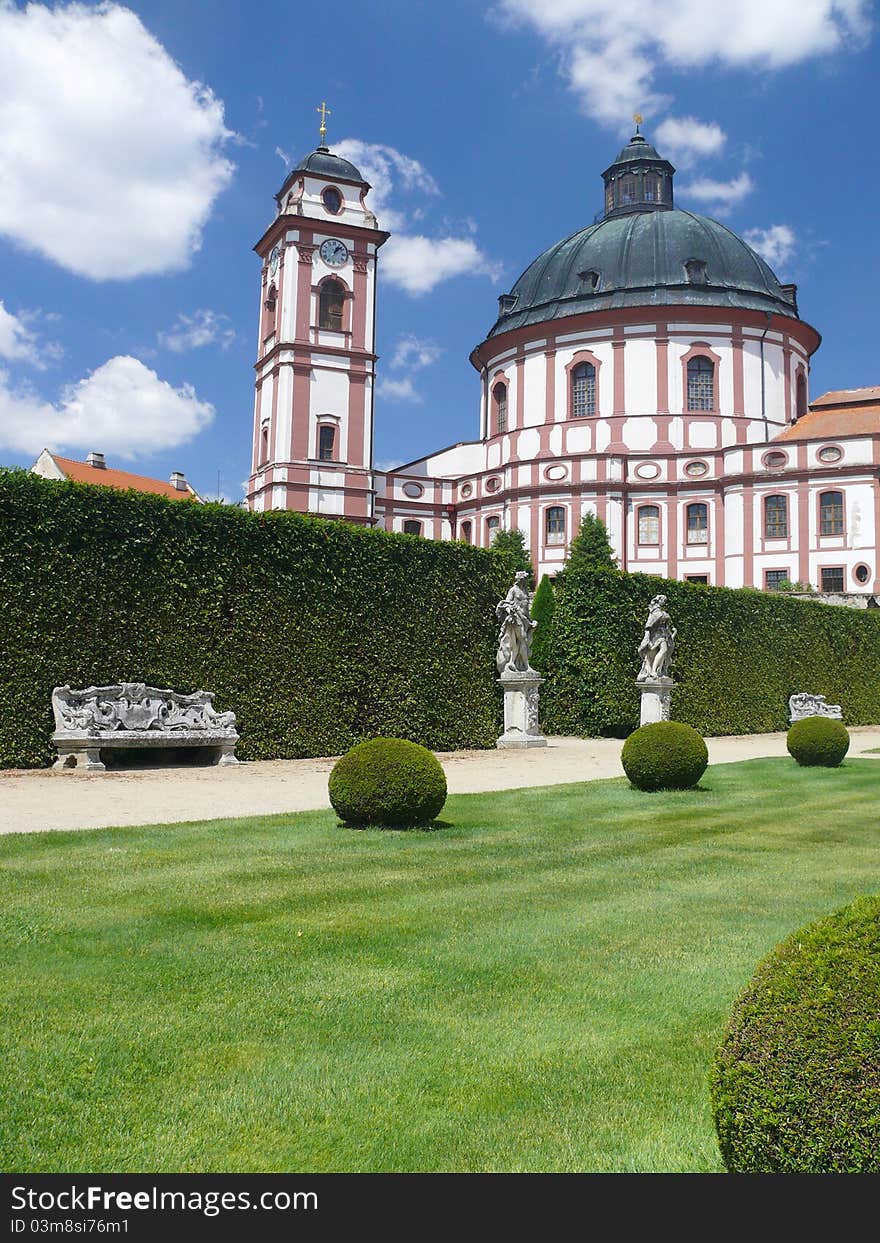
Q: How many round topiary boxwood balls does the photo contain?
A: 4